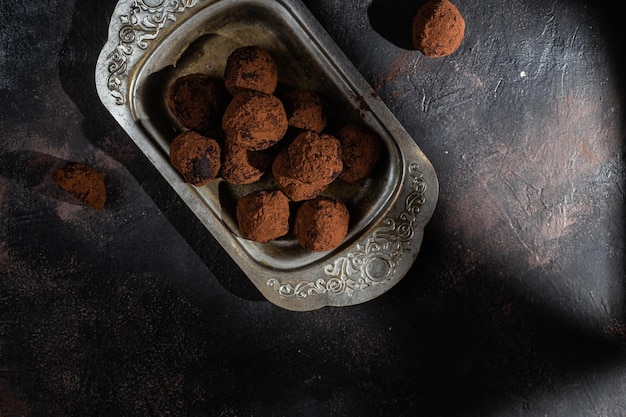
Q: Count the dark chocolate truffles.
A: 13